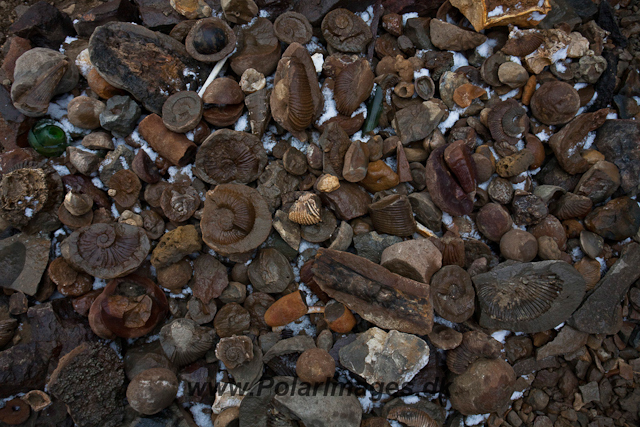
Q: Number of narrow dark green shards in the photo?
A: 1